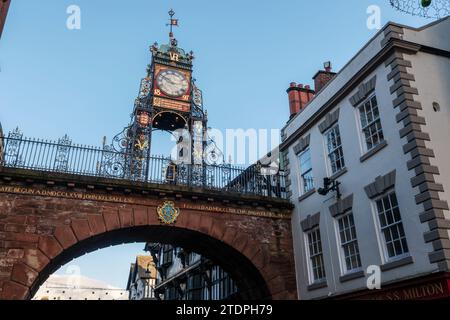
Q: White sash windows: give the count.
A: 6